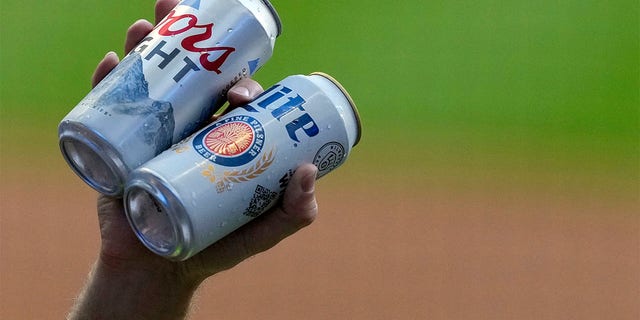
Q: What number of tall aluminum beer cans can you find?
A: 2